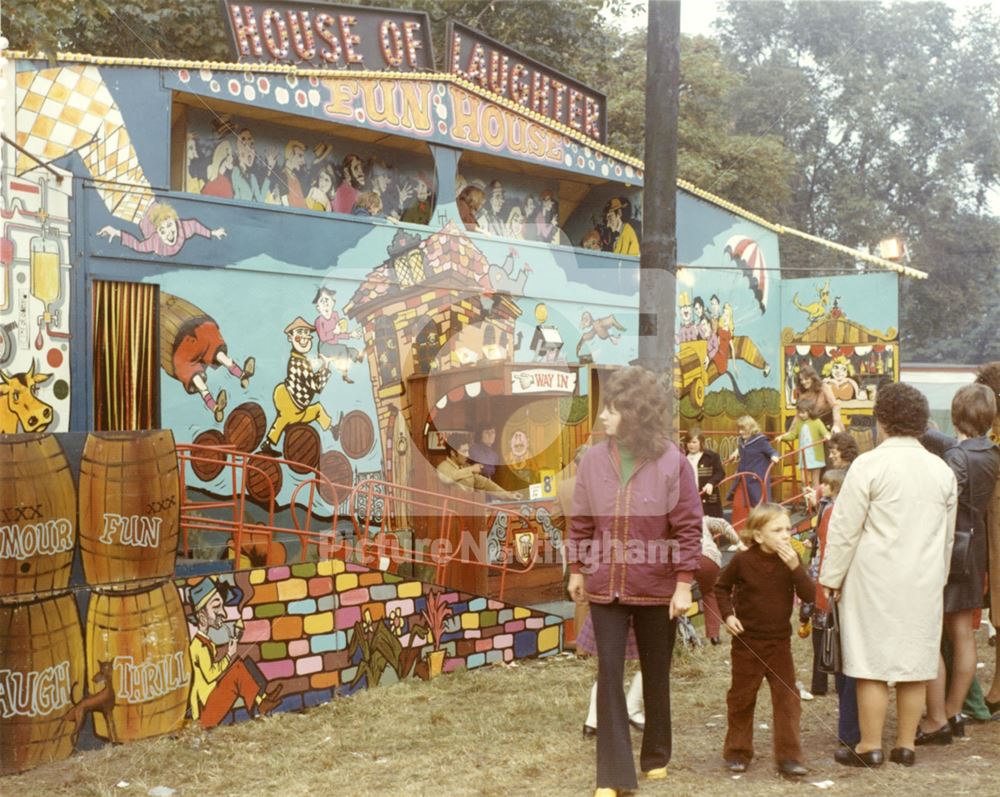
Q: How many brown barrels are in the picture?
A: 11